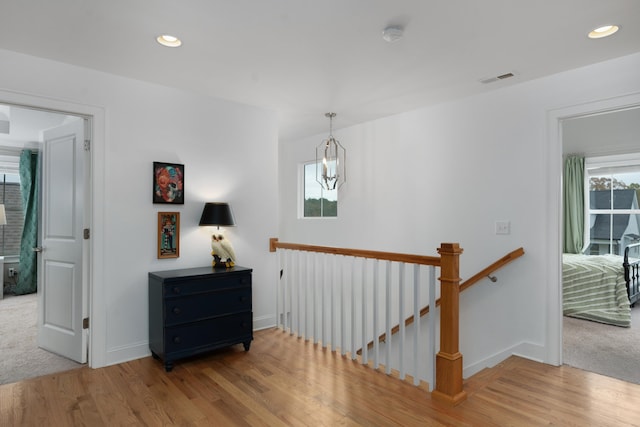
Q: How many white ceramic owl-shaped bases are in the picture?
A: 1